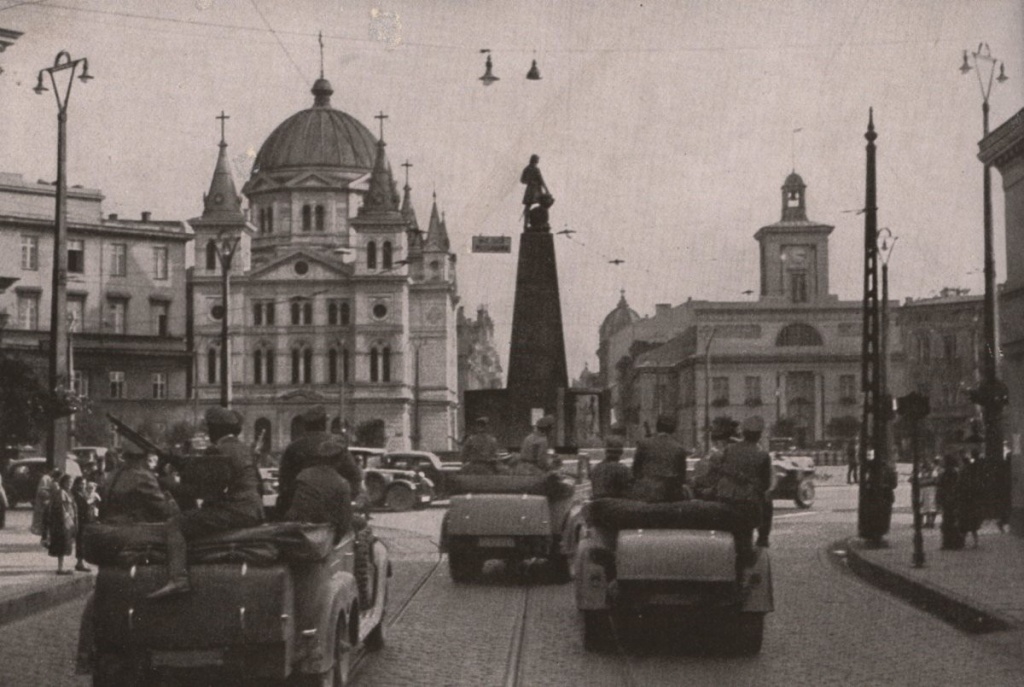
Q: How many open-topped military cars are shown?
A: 3